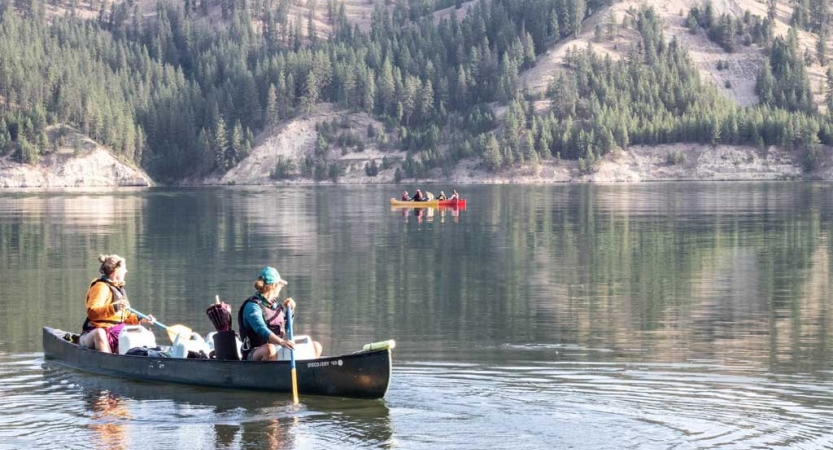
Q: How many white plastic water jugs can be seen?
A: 4